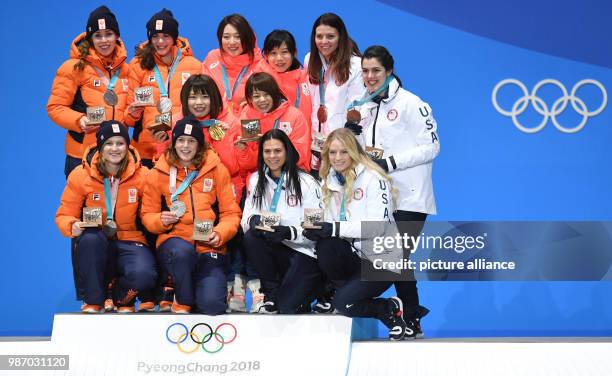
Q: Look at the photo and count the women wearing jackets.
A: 12